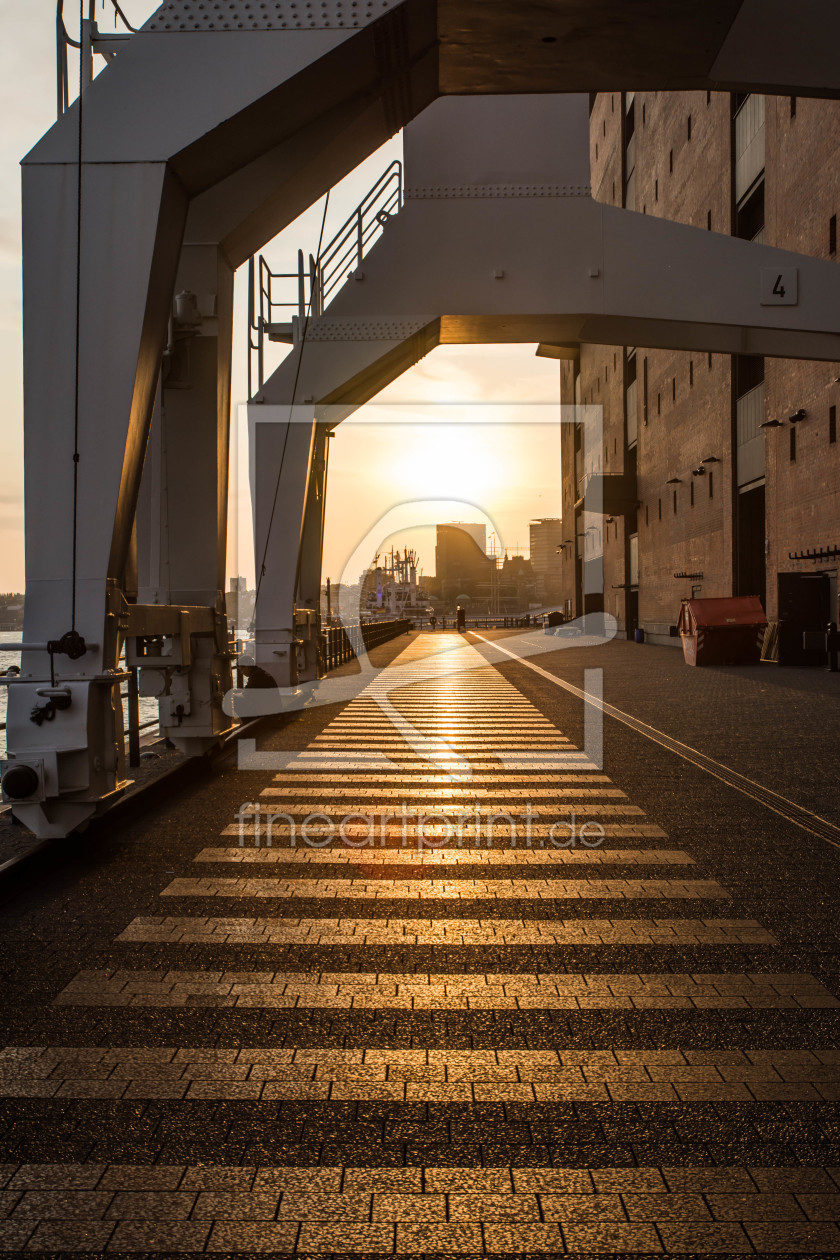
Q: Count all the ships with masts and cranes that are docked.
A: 1